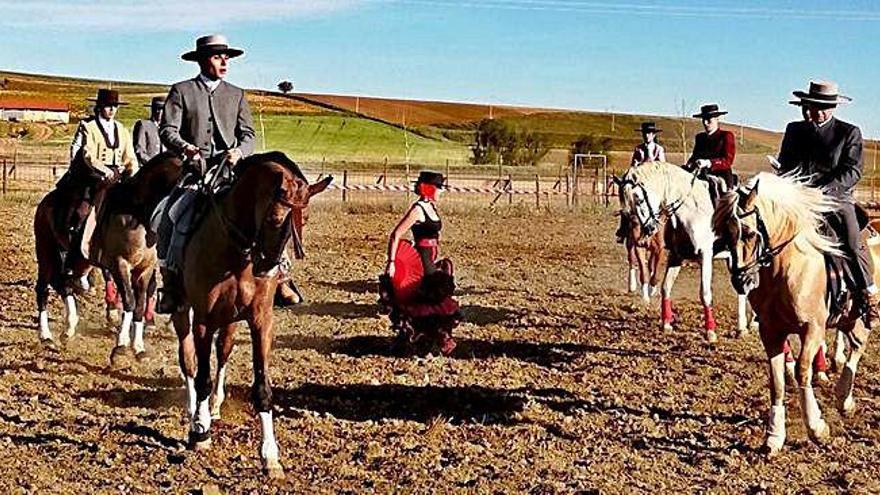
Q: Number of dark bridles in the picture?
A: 3